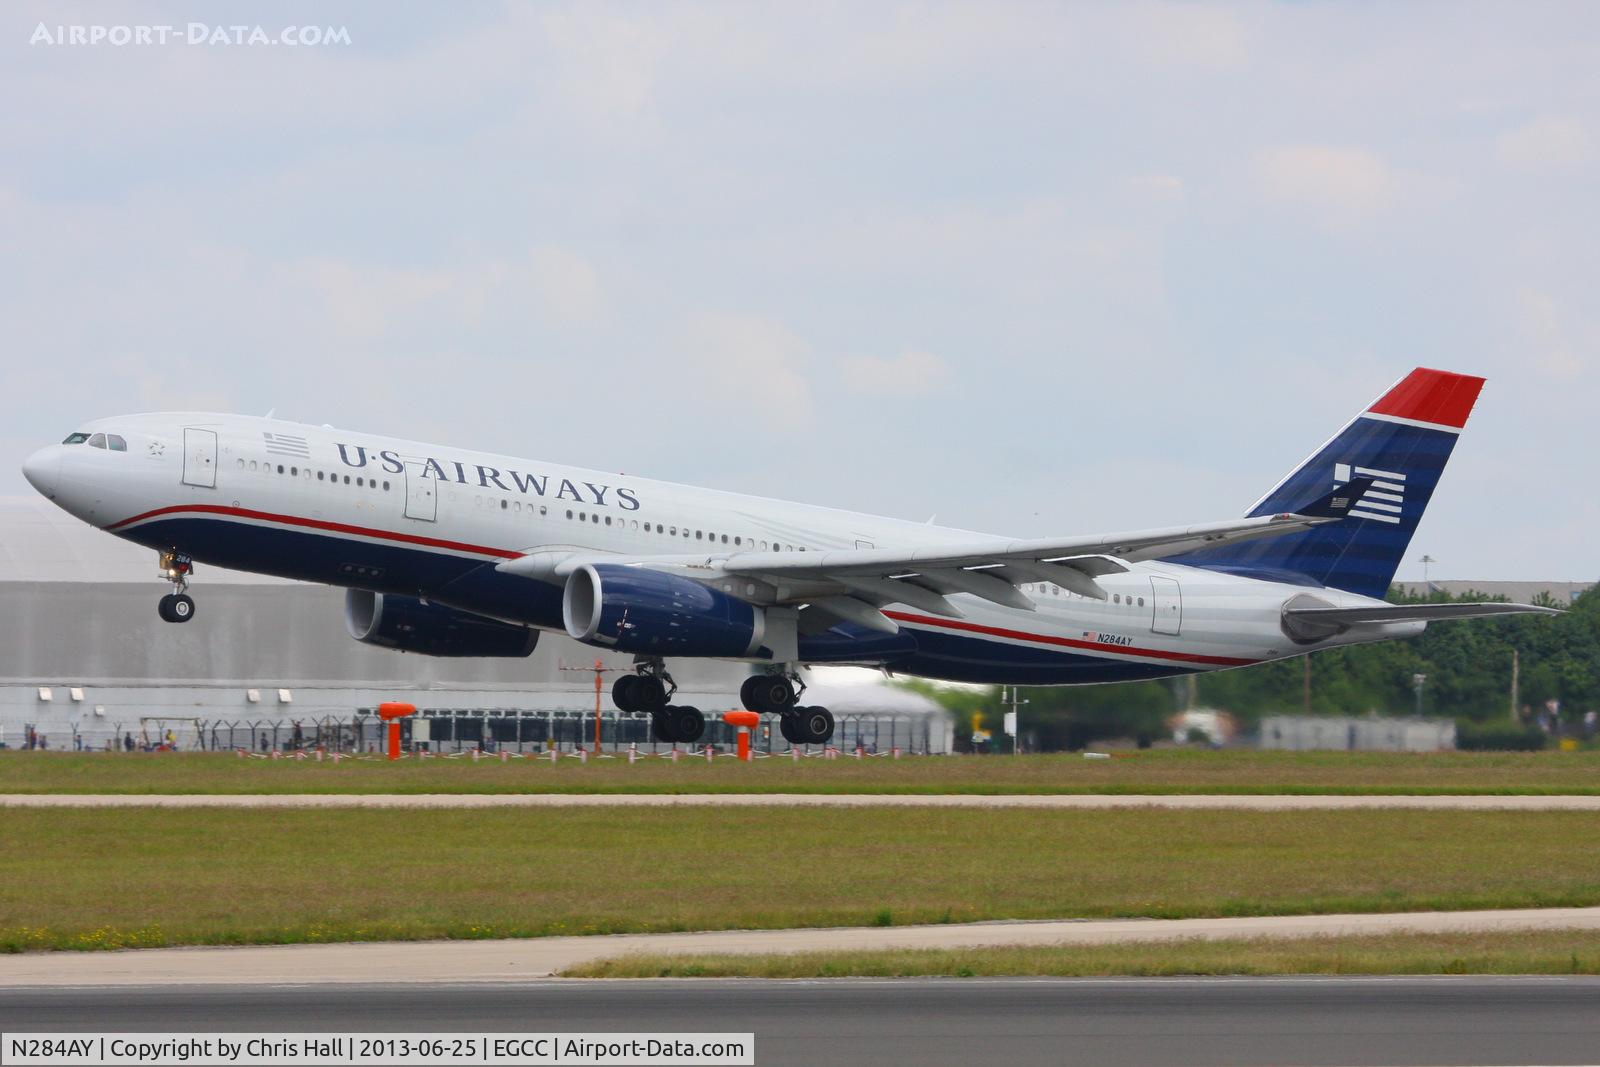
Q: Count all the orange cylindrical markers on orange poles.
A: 2